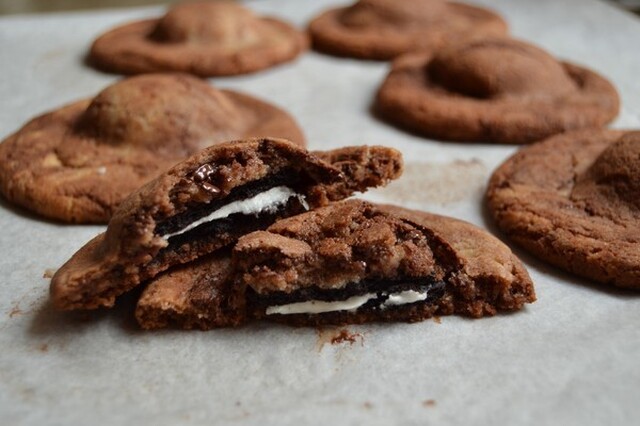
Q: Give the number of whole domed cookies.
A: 5